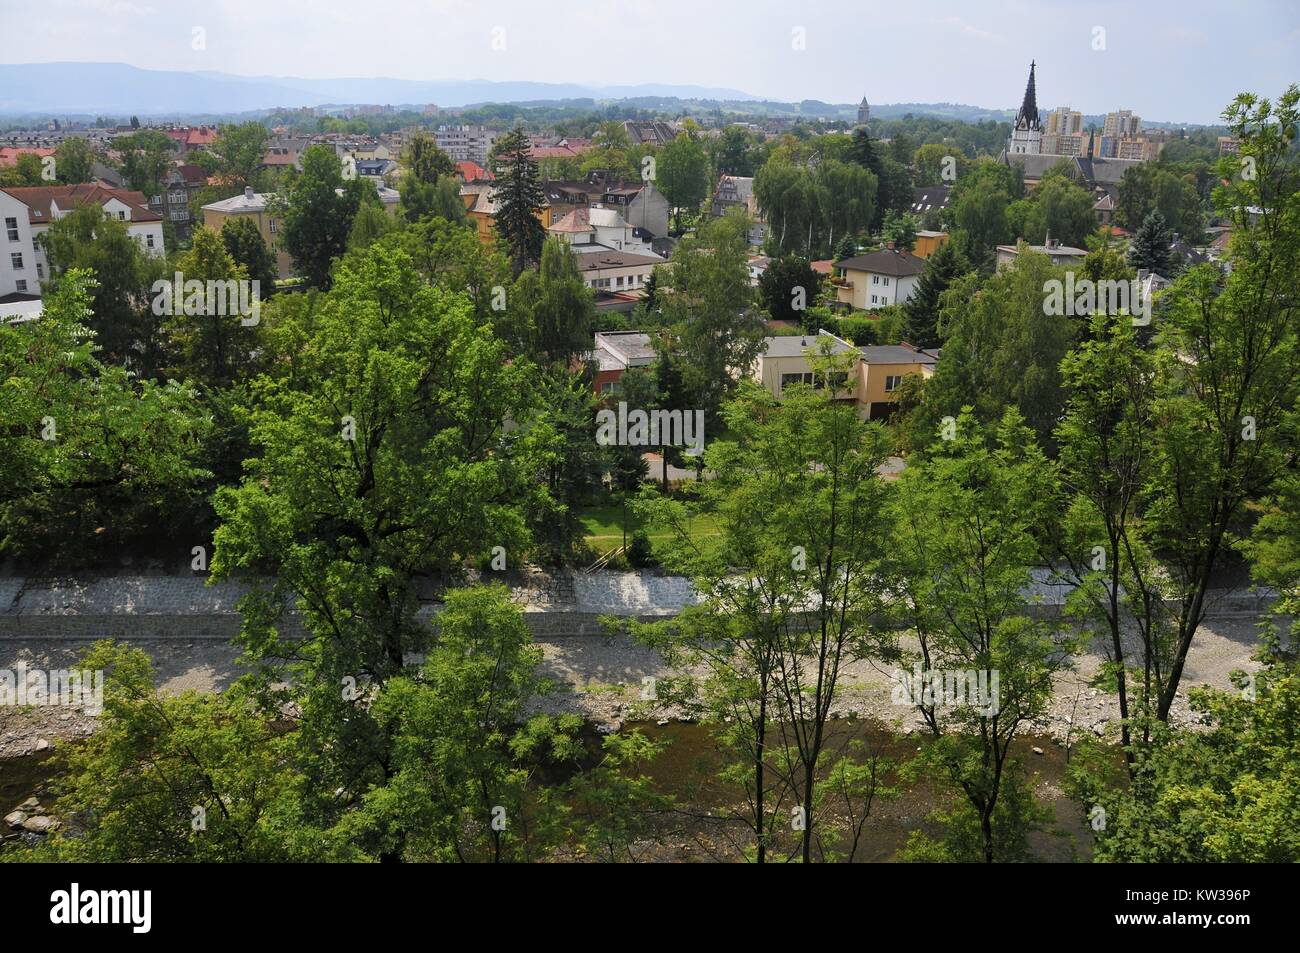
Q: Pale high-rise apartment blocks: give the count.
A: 2